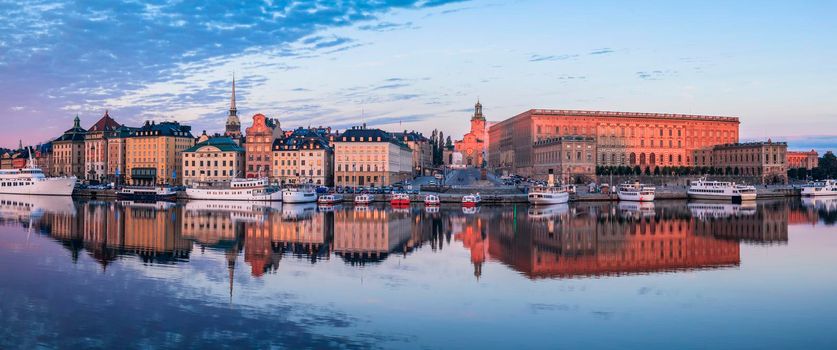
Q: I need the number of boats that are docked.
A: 13